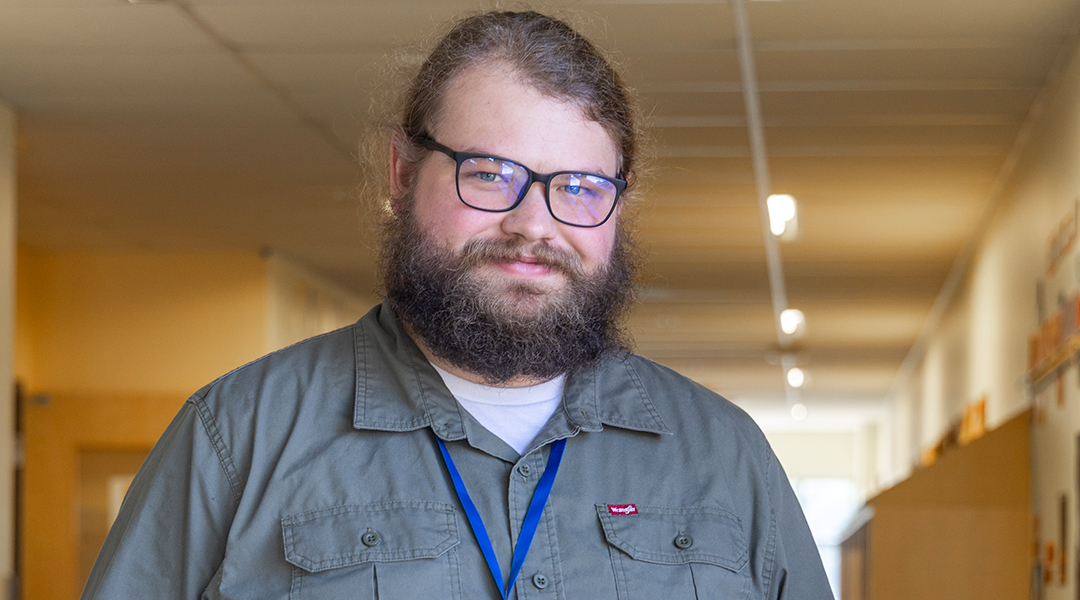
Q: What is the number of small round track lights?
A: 4